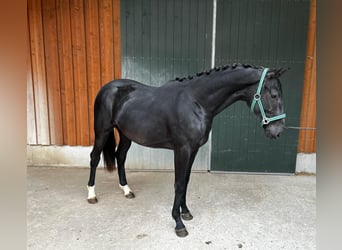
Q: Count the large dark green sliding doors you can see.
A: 2